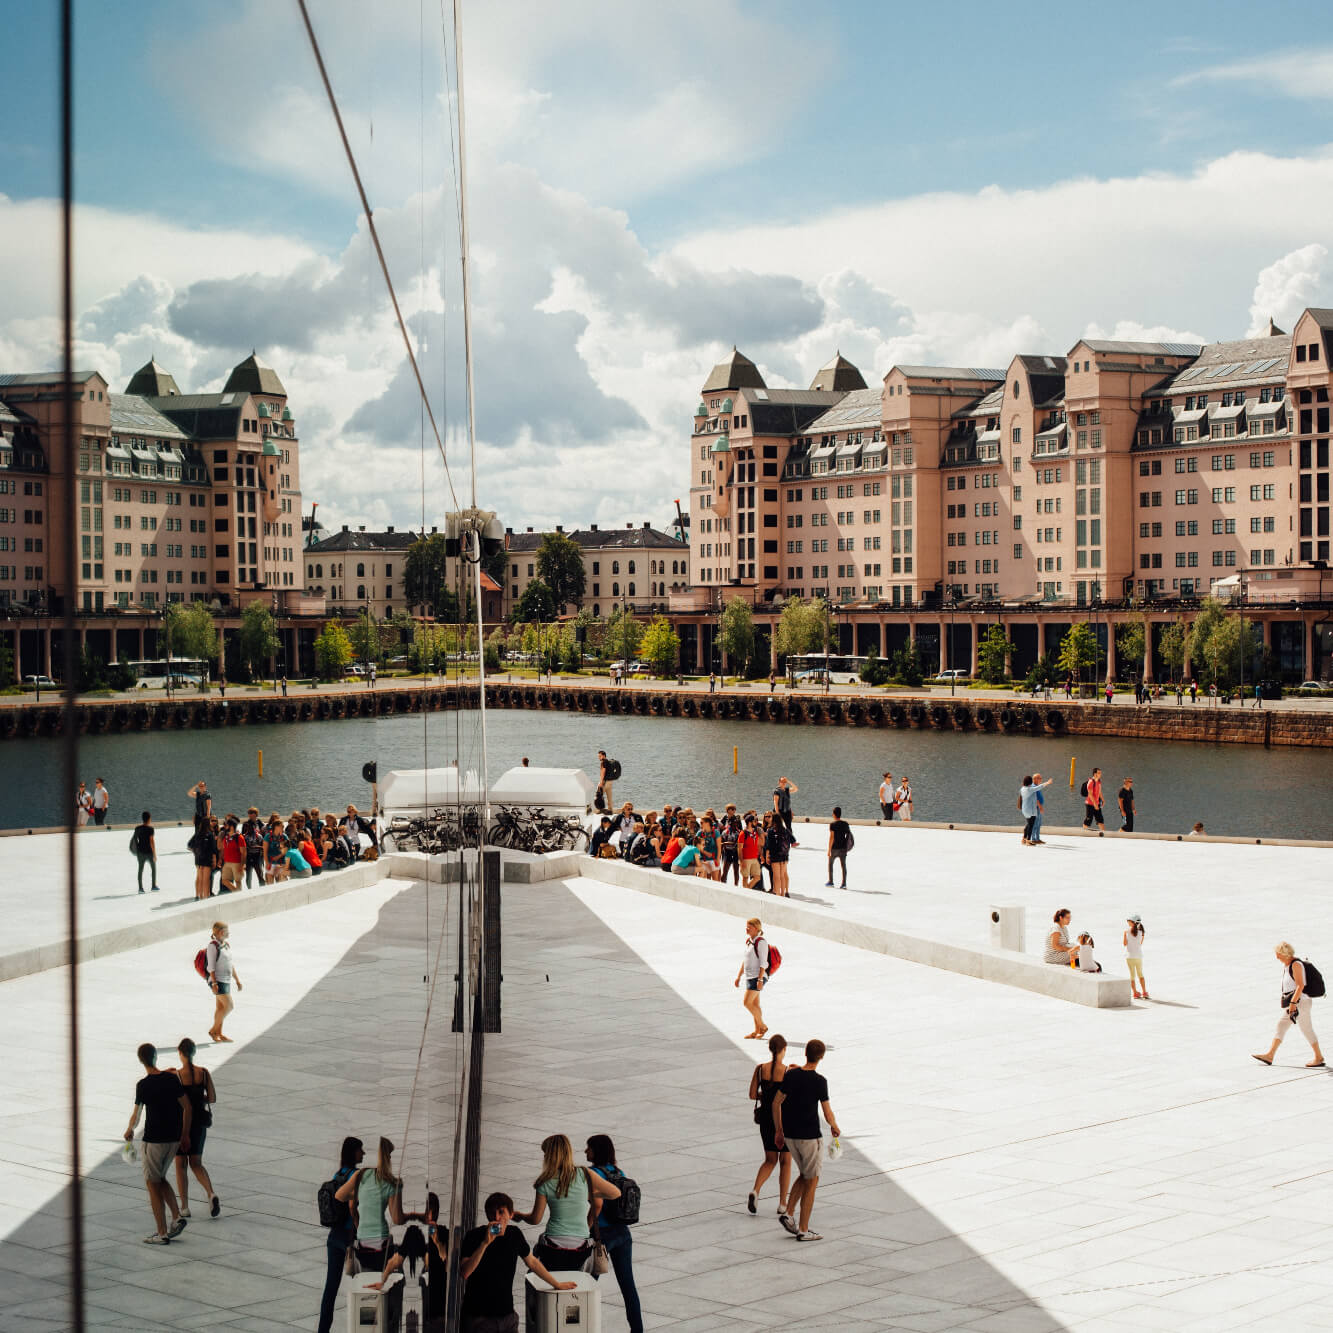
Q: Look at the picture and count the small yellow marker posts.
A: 3